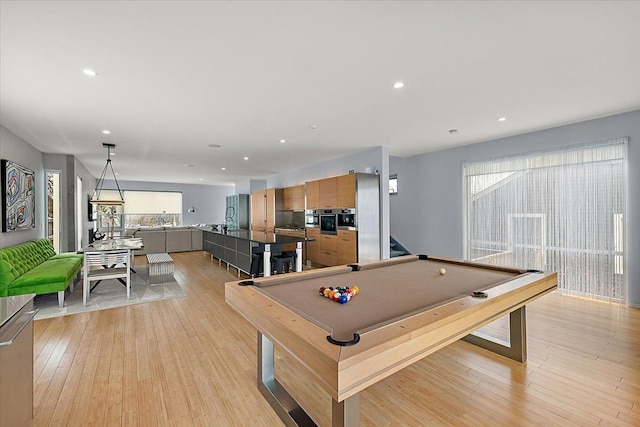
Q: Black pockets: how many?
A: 6